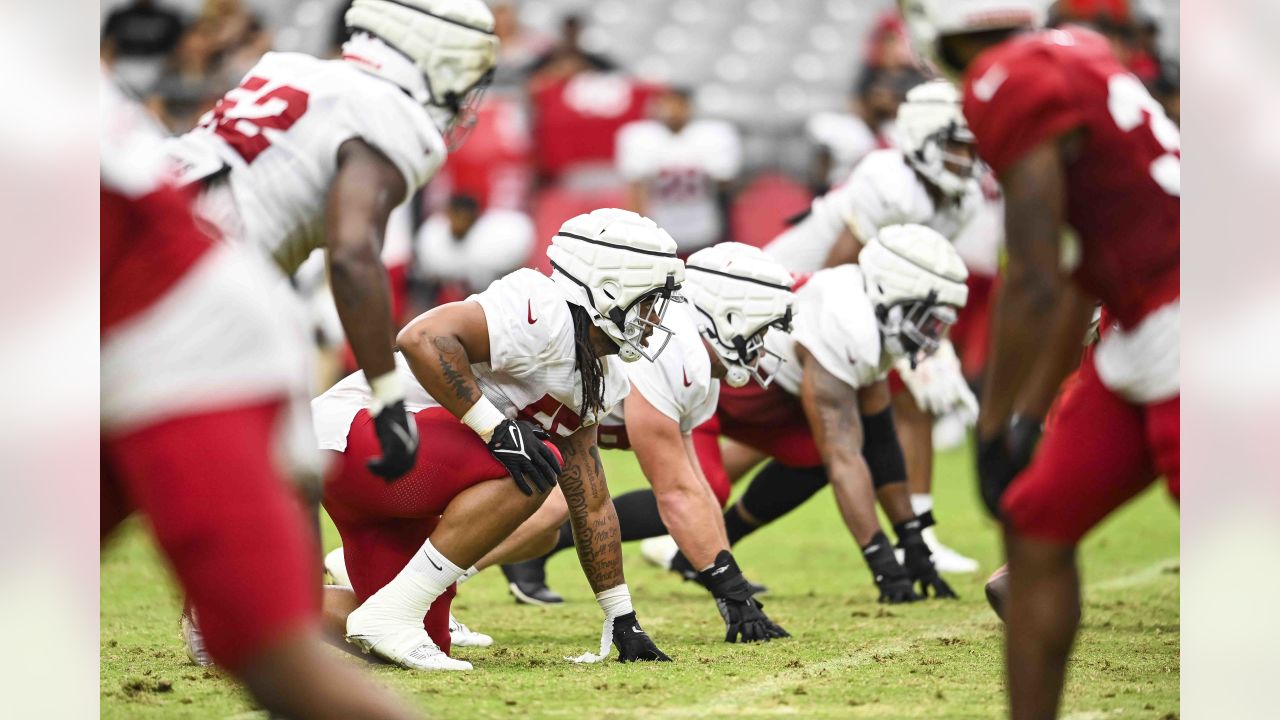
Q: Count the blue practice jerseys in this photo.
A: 0